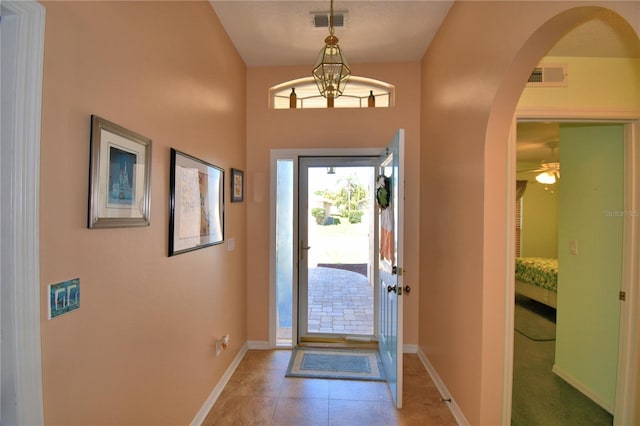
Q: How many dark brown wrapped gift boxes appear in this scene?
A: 0